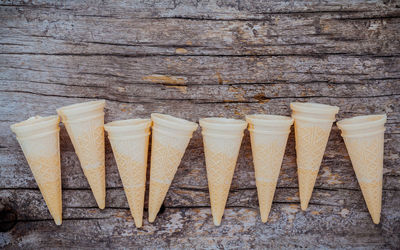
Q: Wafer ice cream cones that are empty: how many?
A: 8